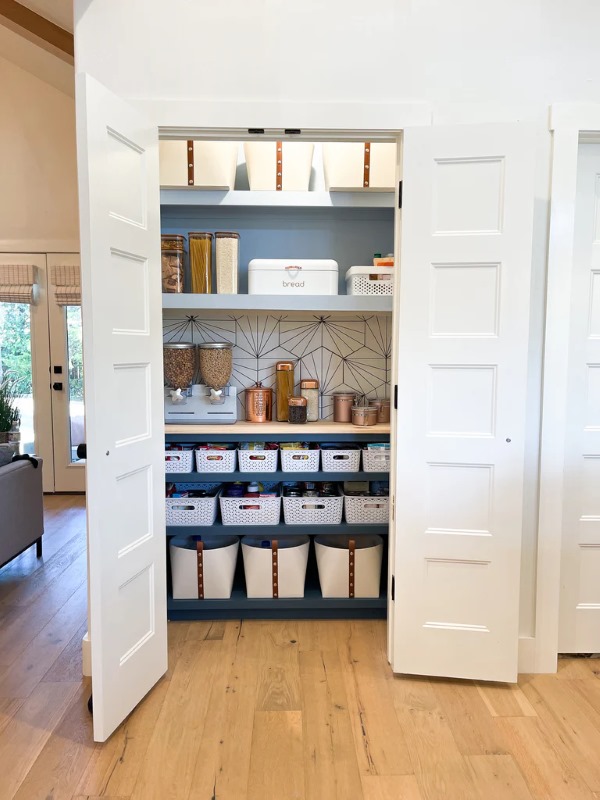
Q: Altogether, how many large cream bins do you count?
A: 6